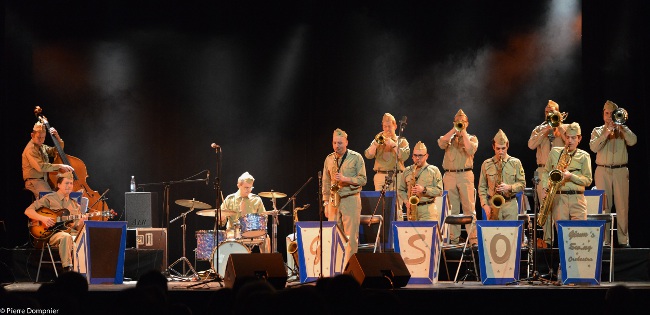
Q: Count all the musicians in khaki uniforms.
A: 11